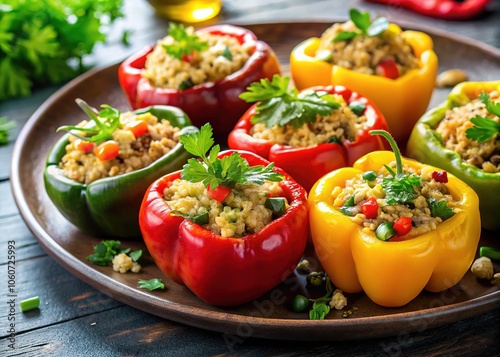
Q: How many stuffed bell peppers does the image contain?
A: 7